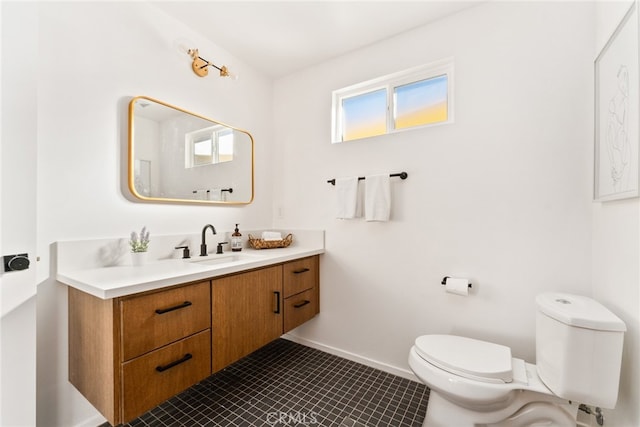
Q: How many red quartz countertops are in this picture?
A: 0